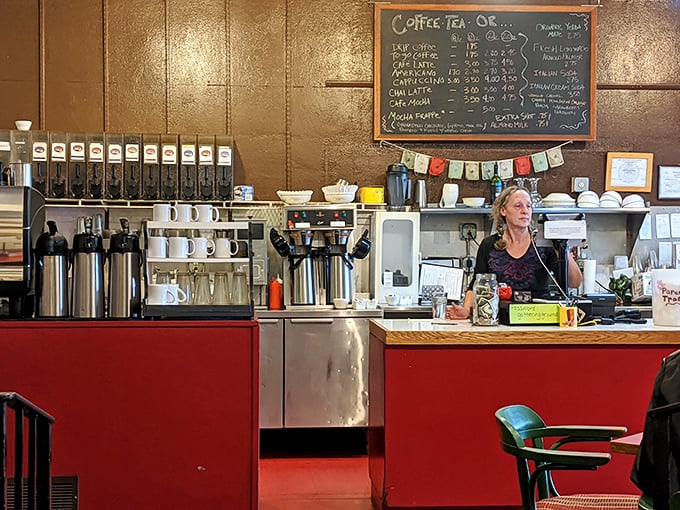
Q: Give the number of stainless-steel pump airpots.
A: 5